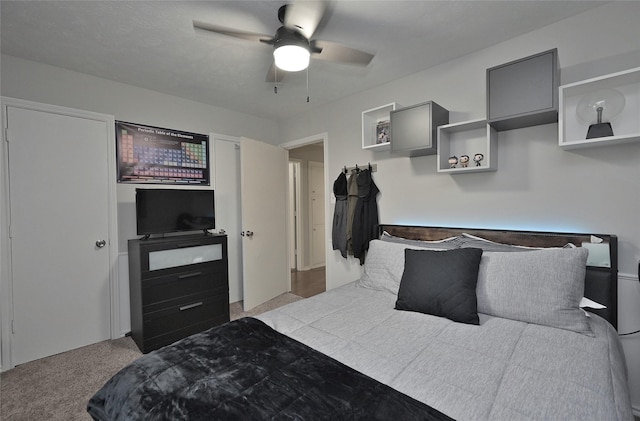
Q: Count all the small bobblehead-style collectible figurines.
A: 3